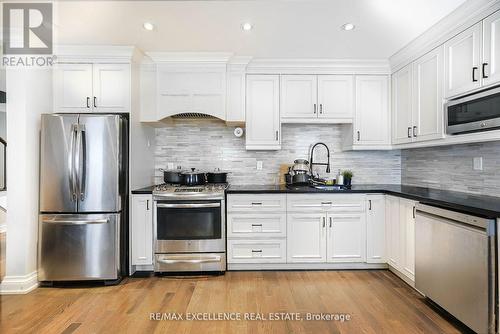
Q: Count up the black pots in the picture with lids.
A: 3